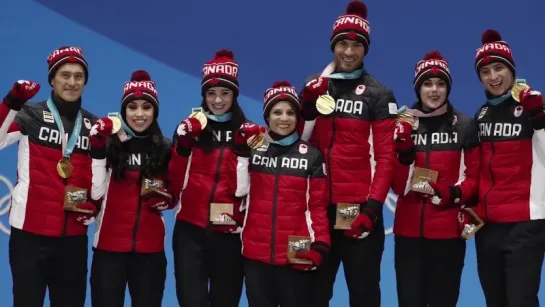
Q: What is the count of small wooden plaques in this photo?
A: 7